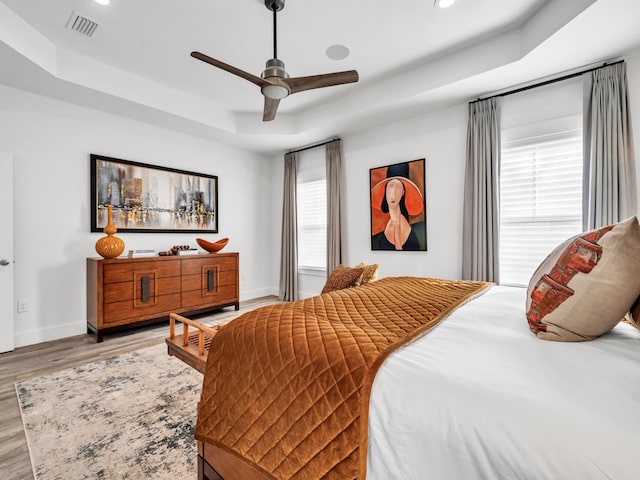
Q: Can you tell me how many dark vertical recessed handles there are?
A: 2